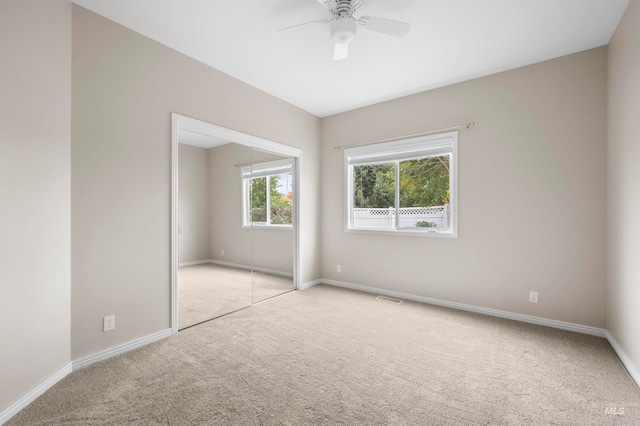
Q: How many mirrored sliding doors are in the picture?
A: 2